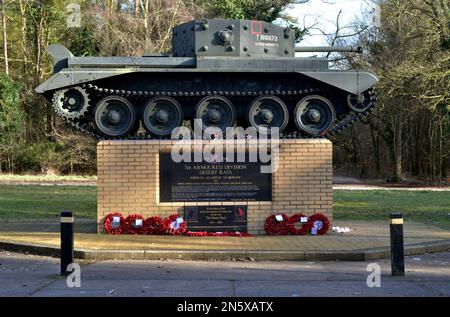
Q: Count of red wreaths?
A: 7